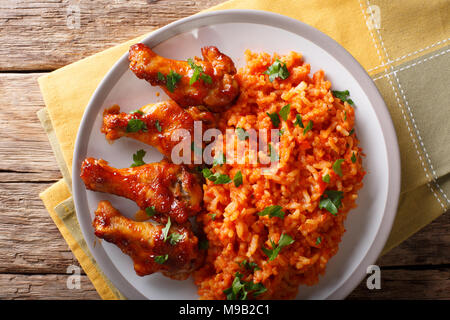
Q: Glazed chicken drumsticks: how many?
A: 4